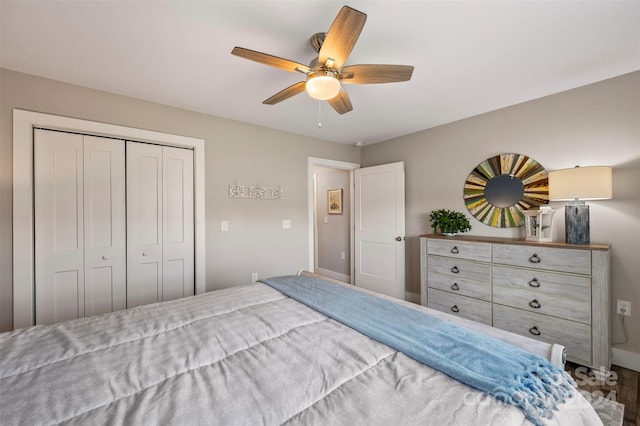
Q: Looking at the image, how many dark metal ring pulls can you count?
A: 8